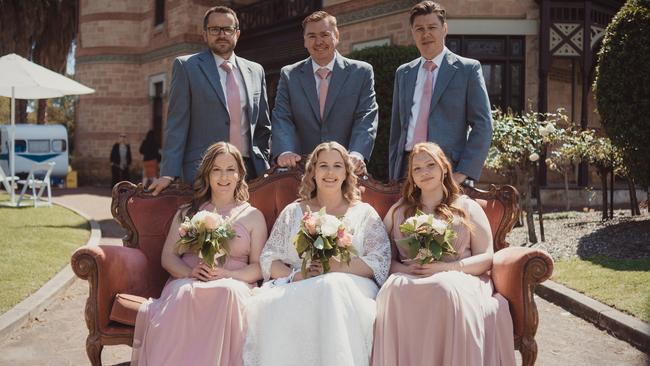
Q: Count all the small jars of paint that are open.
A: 0